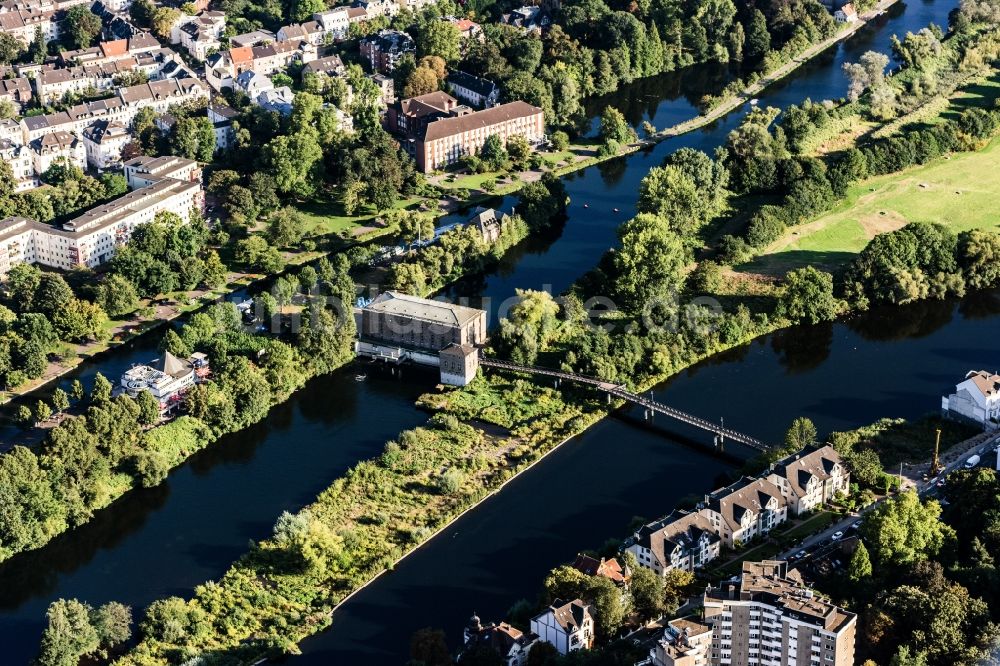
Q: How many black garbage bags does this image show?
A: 0